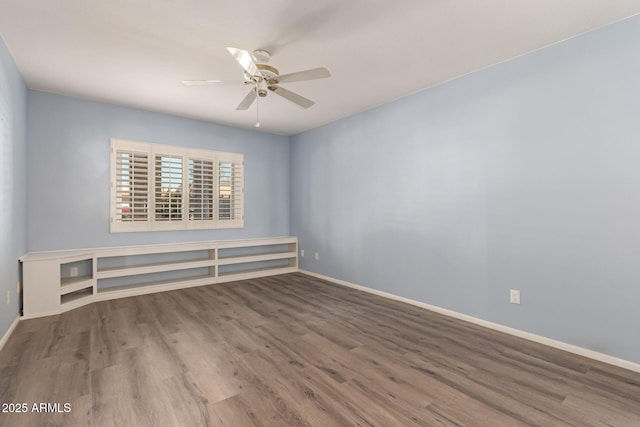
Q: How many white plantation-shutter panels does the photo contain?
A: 4